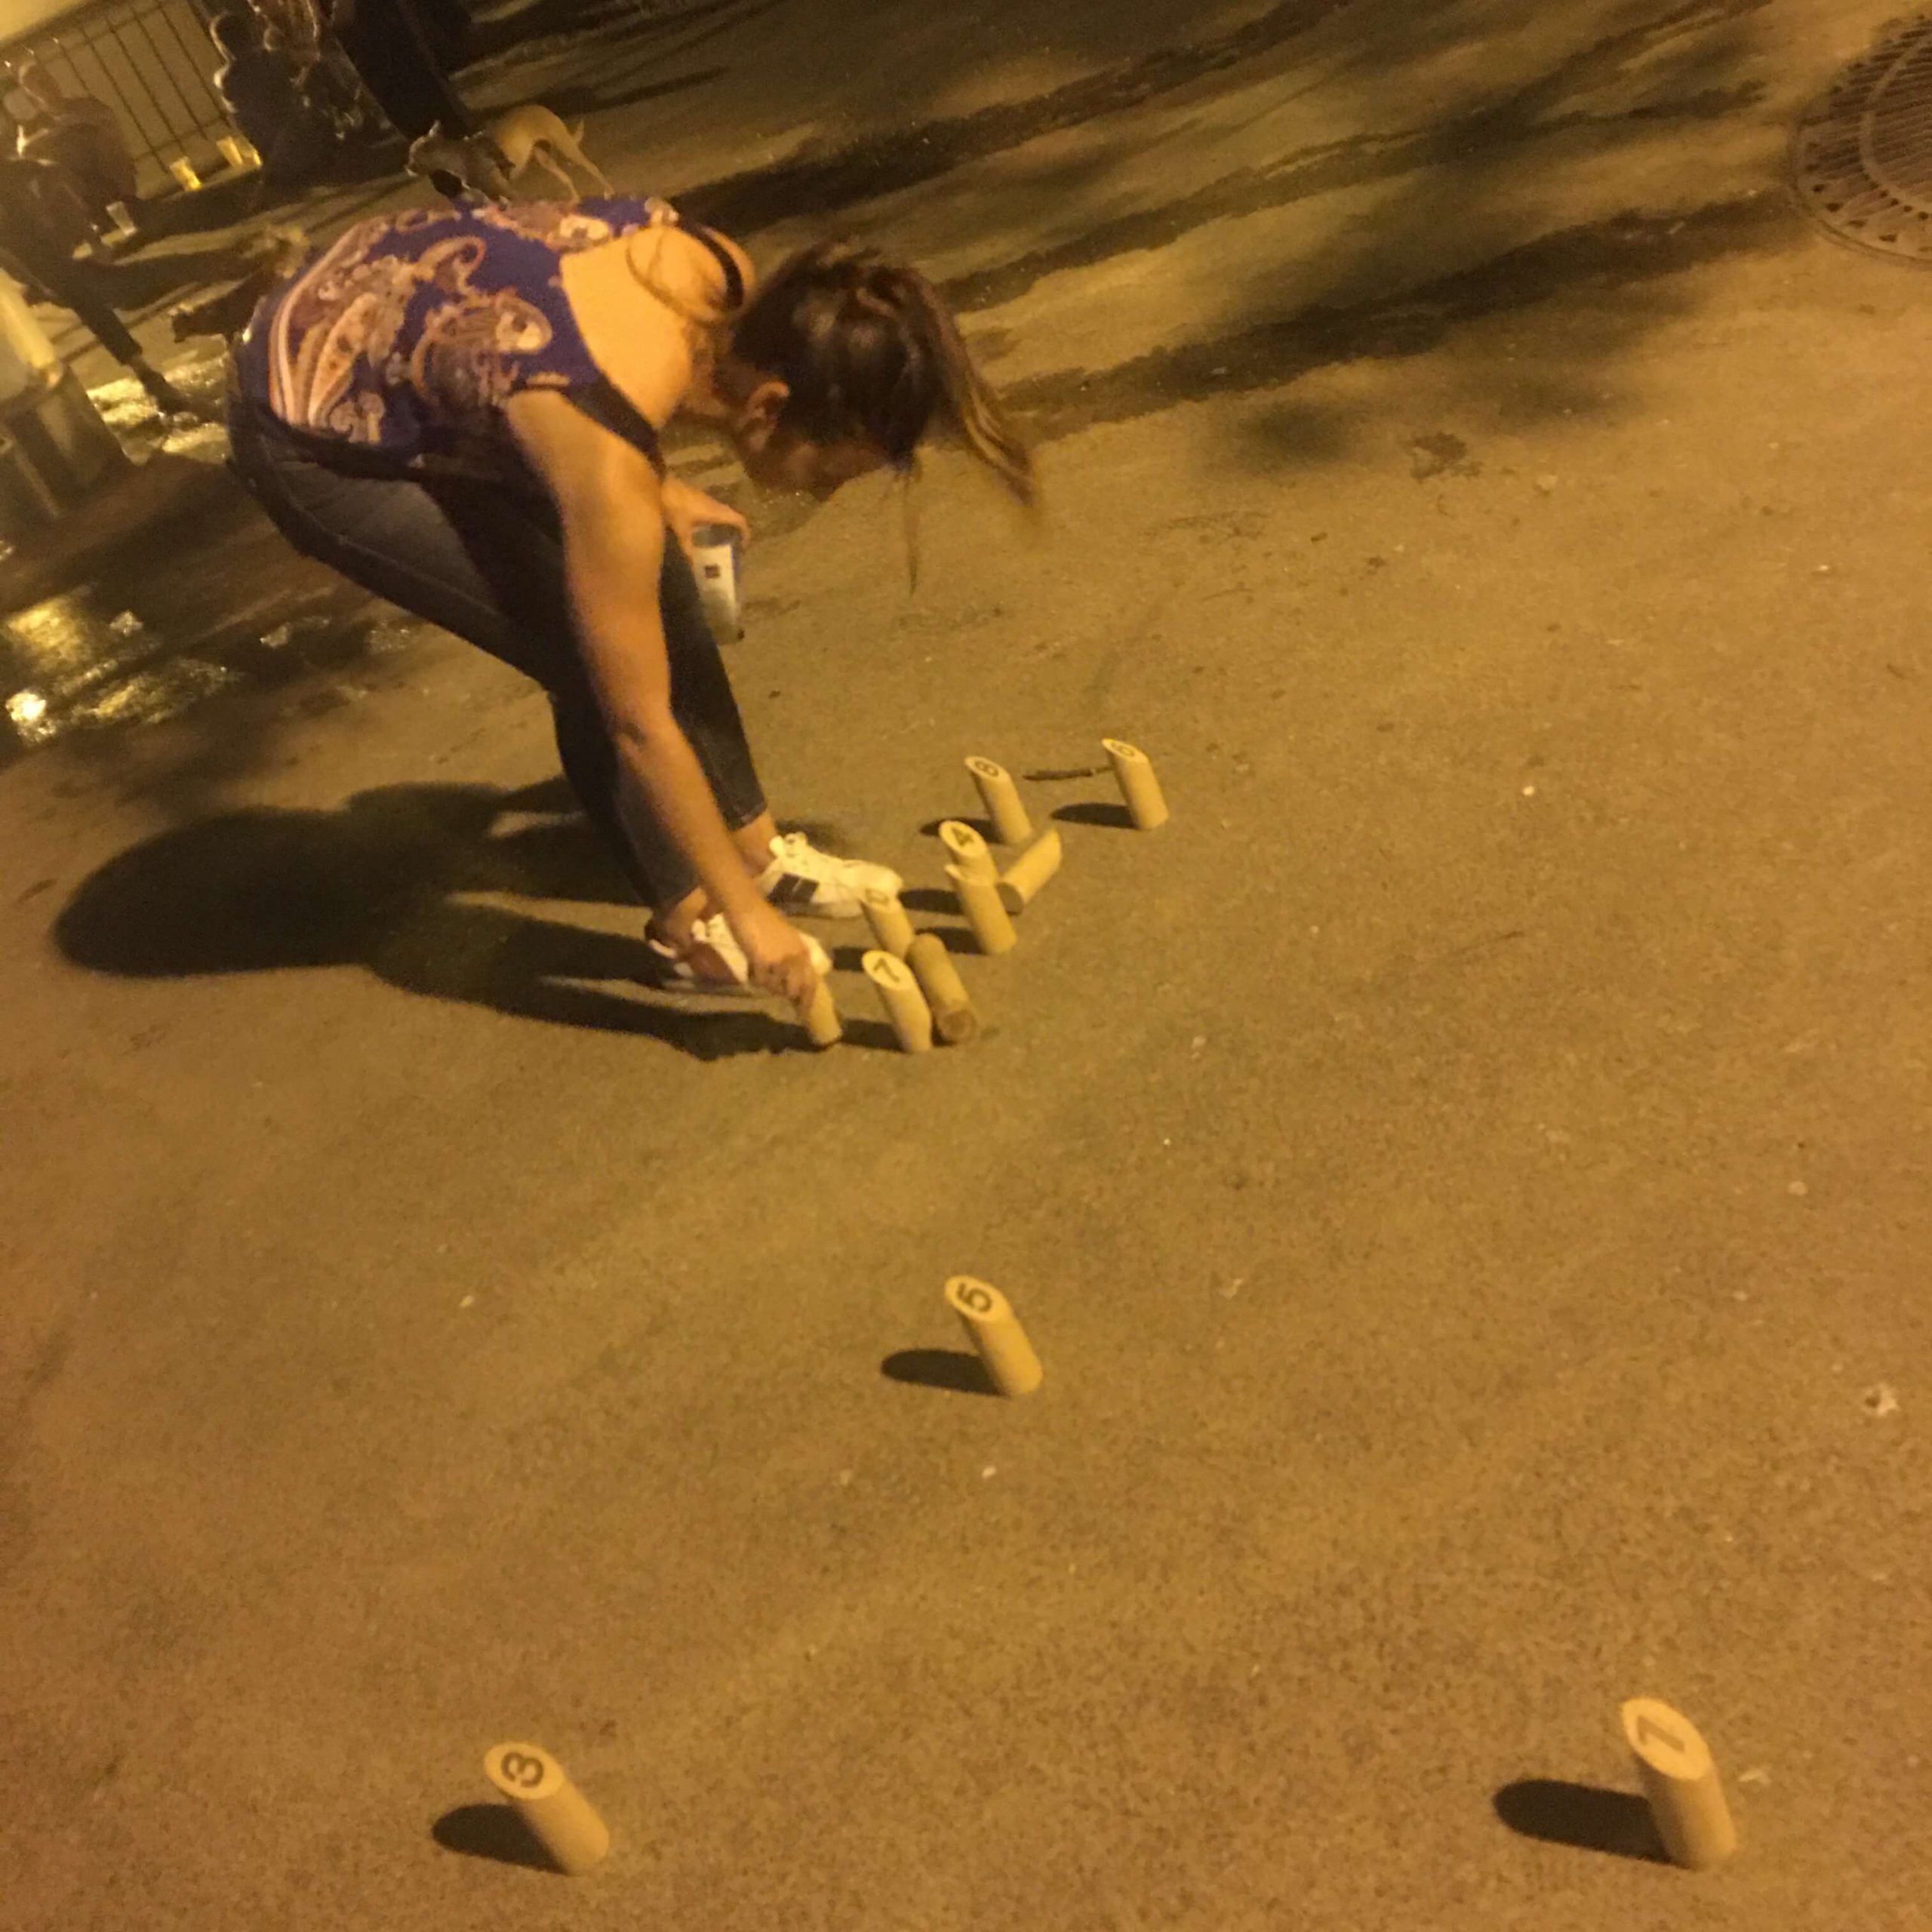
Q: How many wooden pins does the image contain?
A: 12